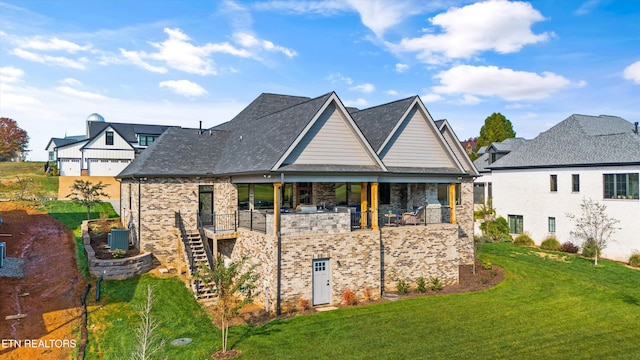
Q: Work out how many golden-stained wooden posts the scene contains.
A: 4